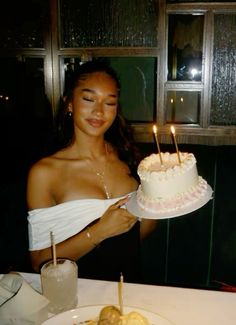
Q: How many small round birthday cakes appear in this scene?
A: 1